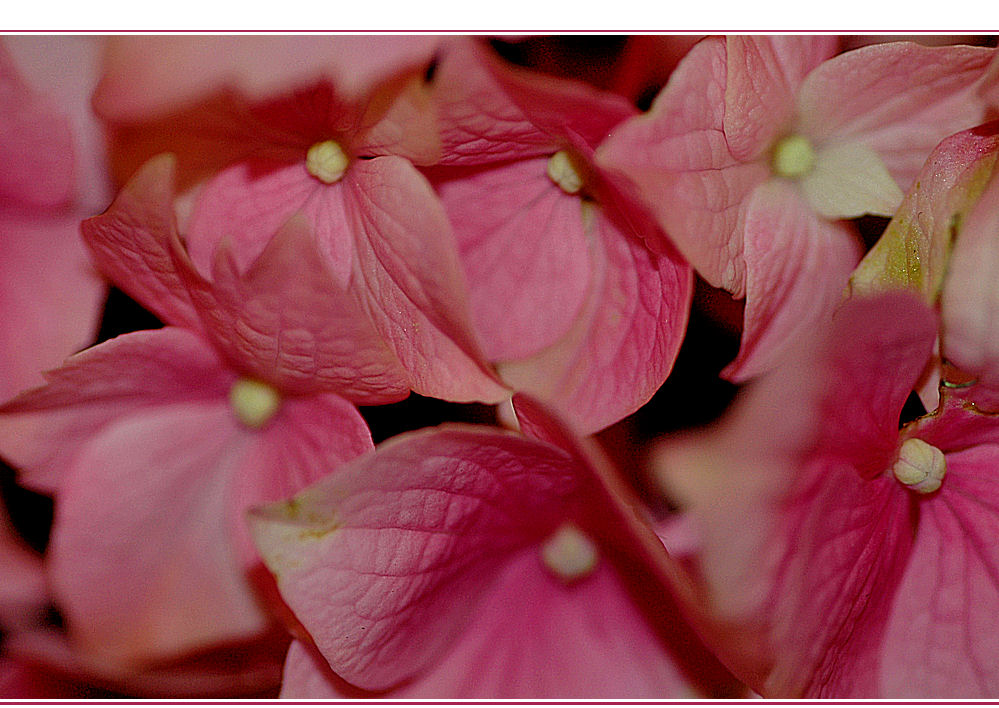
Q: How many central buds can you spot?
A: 6